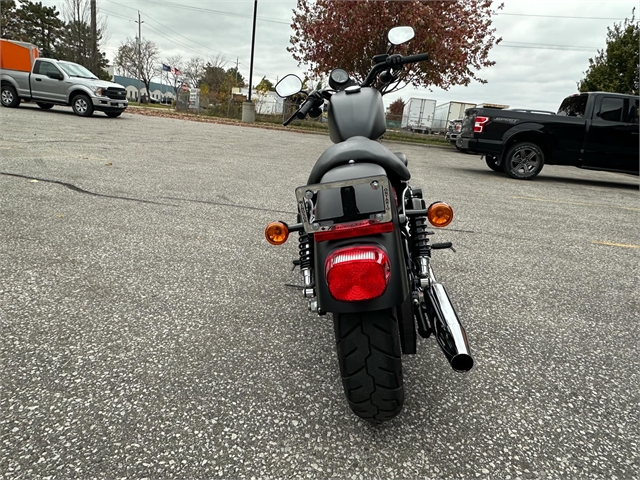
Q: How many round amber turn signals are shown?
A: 2